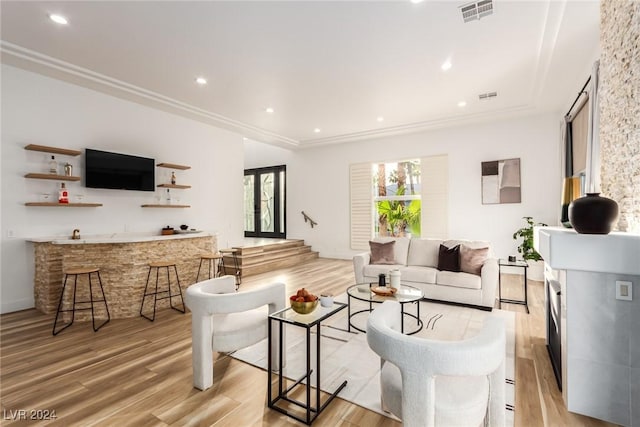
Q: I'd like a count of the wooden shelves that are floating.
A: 6